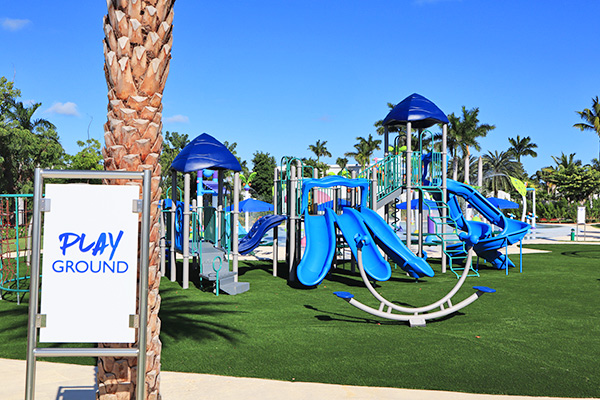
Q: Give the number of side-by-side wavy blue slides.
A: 3